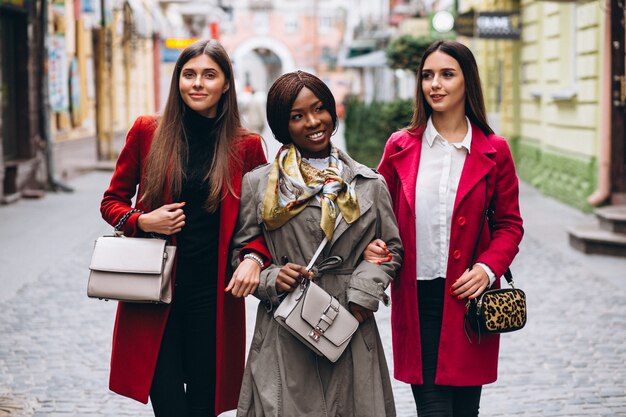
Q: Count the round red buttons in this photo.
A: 2